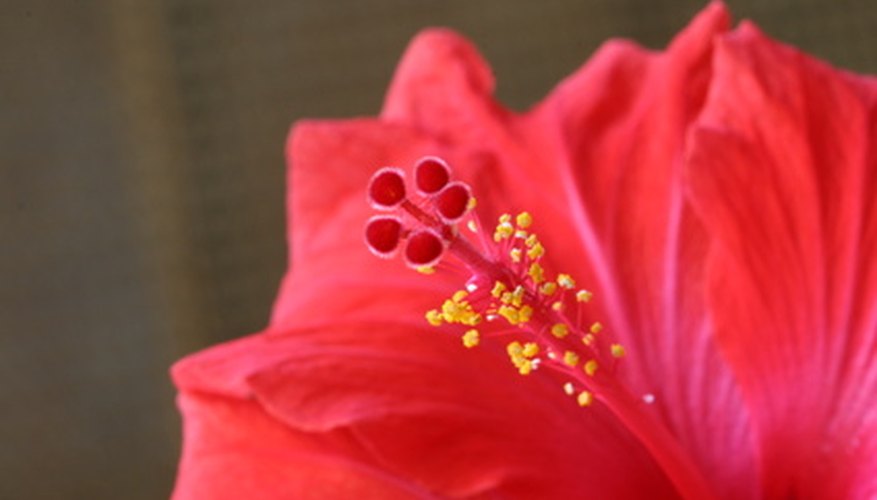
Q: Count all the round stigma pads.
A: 5